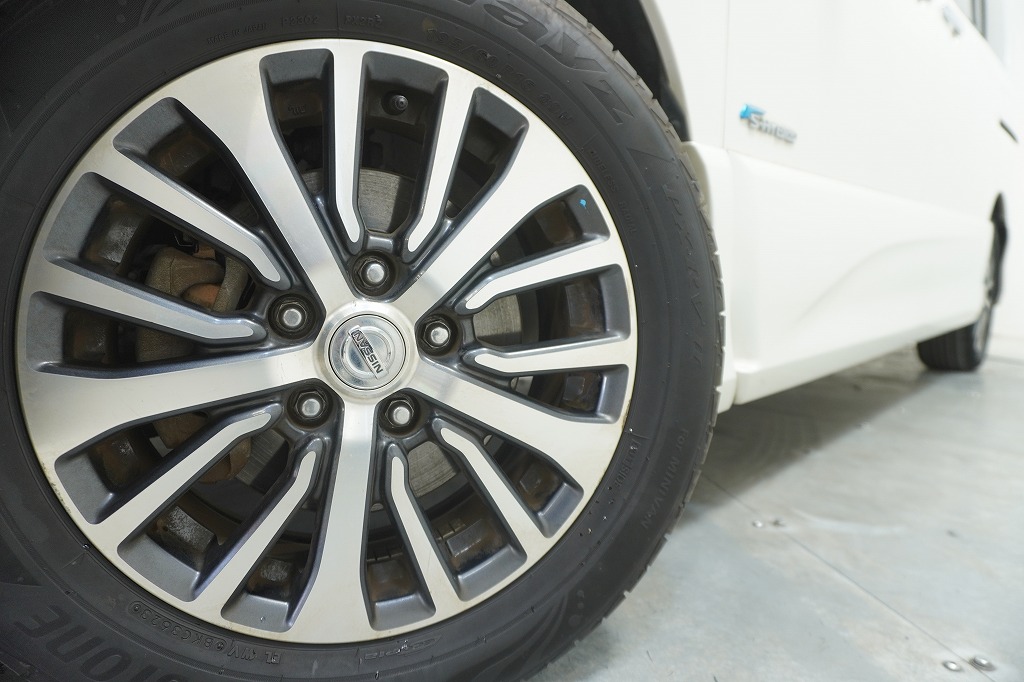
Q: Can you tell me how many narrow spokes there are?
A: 10